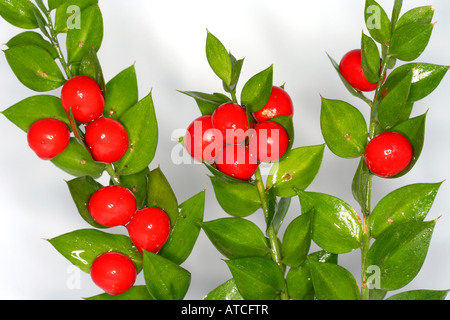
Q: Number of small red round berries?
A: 13